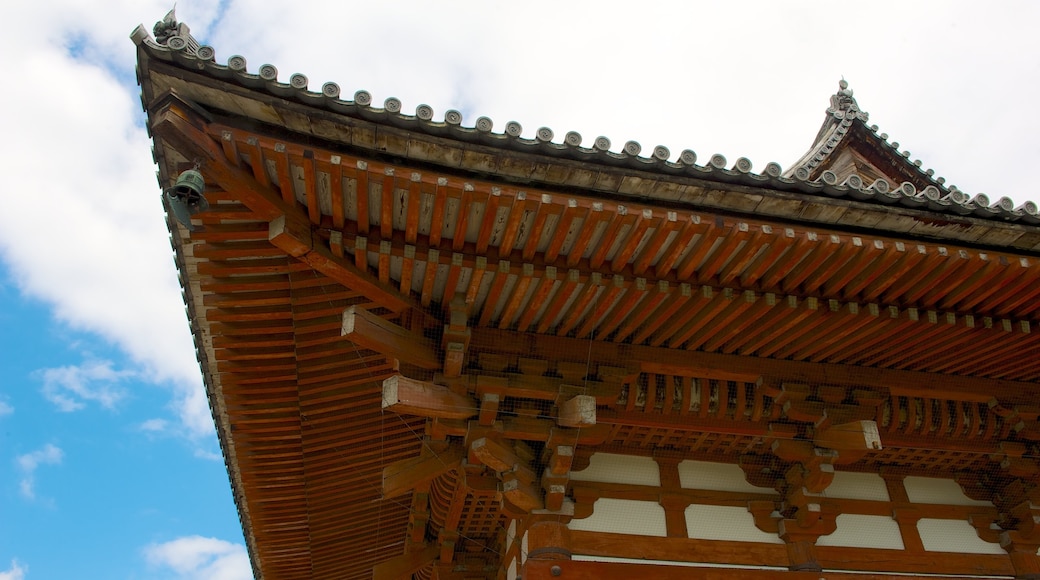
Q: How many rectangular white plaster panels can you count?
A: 8